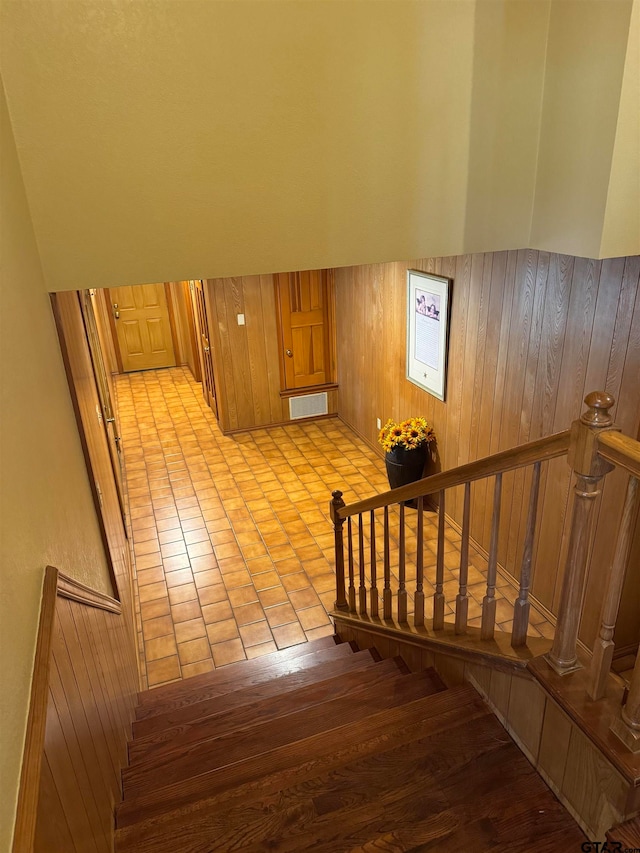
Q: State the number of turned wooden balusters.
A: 11